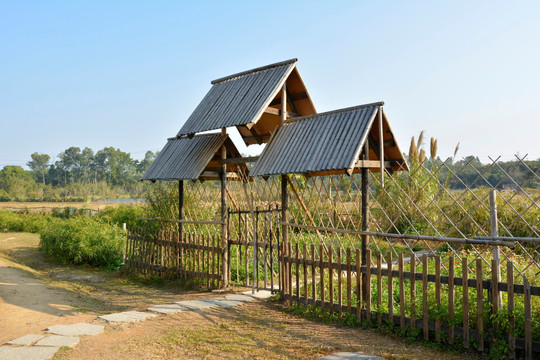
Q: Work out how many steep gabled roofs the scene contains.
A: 3